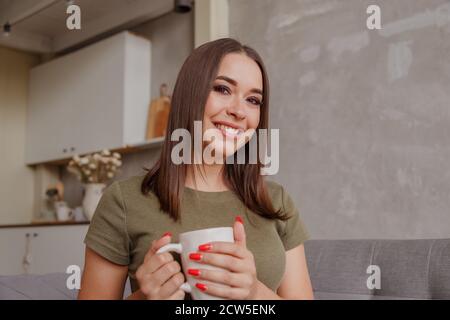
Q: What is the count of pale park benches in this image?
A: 0